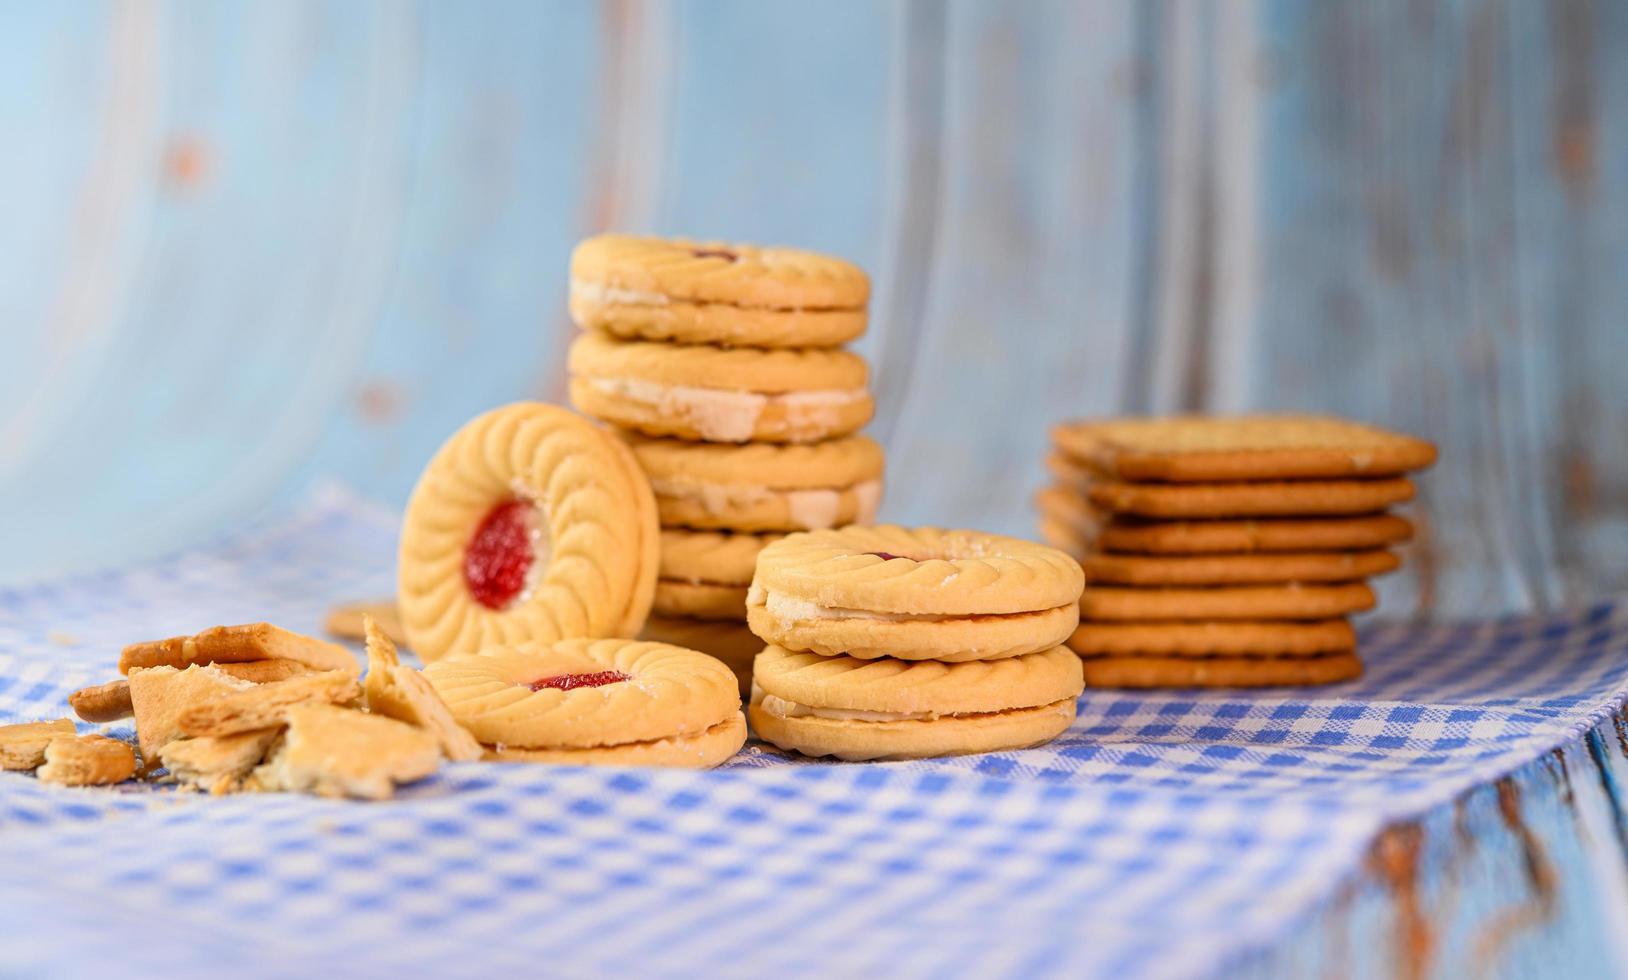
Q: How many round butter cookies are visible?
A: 9